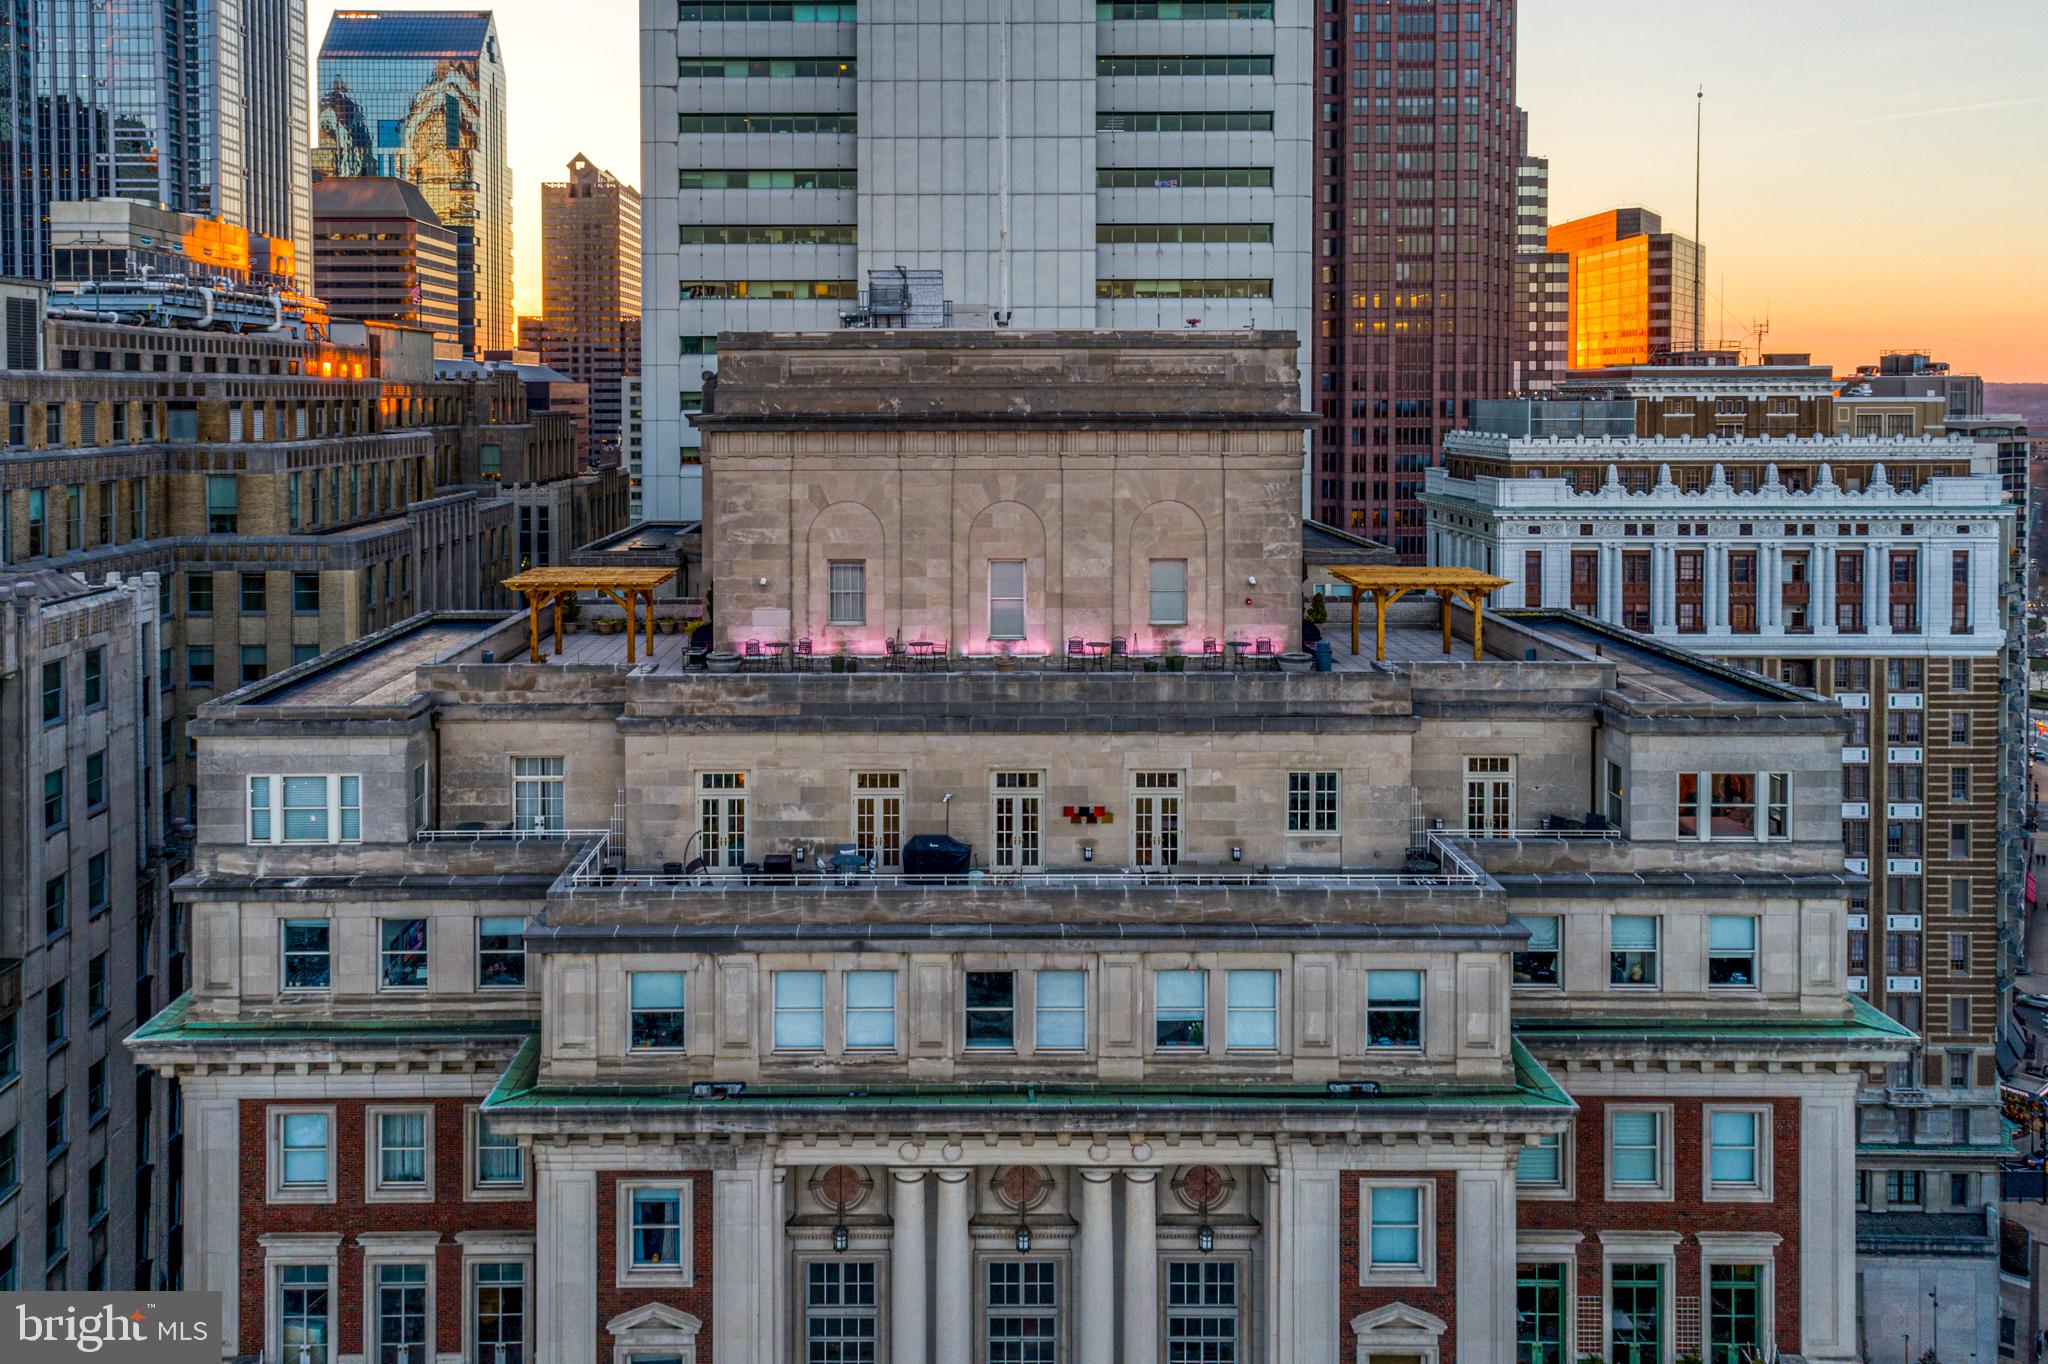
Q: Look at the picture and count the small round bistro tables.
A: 4